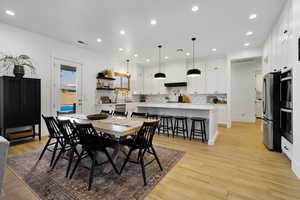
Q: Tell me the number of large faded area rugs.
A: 1